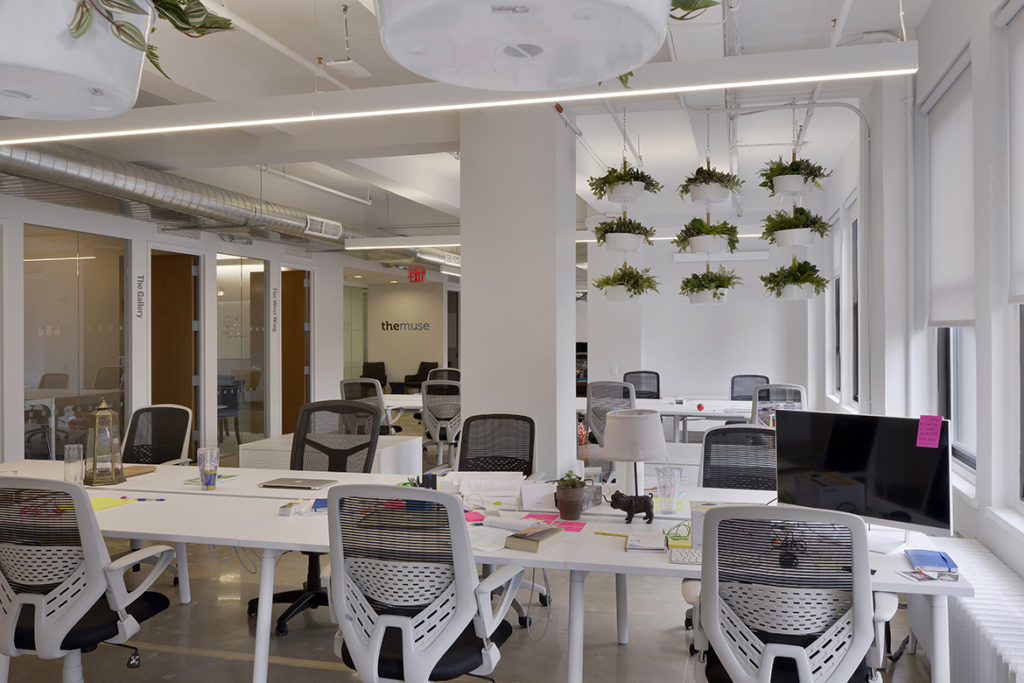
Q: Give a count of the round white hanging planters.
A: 11